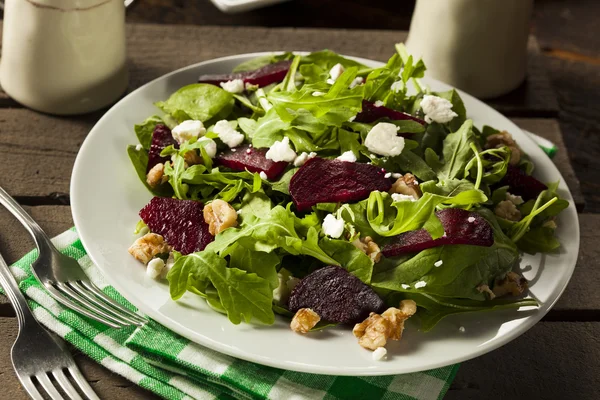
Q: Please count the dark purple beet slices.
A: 9